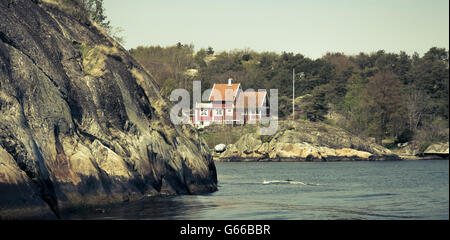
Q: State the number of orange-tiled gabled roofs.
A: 2